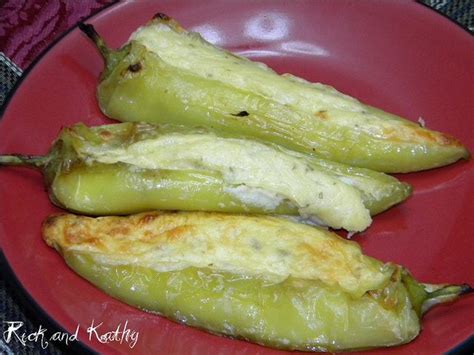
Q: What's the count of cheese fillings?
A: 3